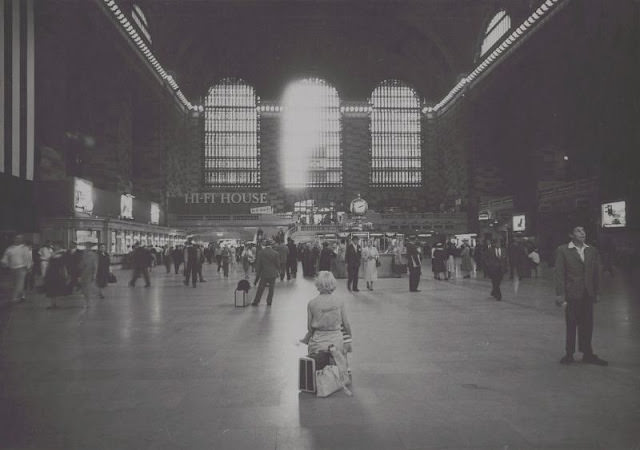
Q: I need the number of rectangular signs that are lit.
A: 5